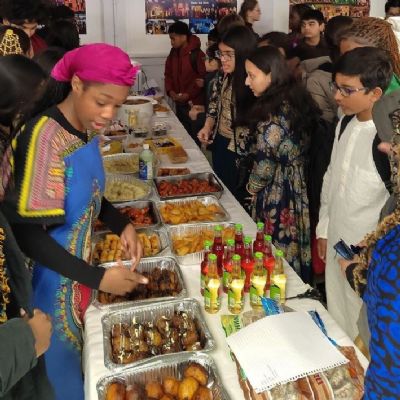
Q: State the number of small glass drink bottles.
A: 11